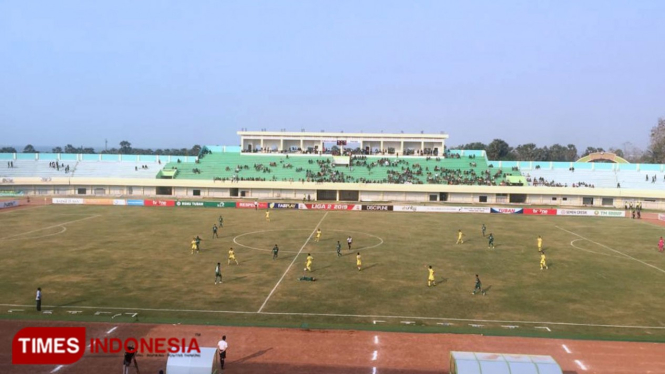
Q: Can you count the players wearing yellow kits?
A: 10